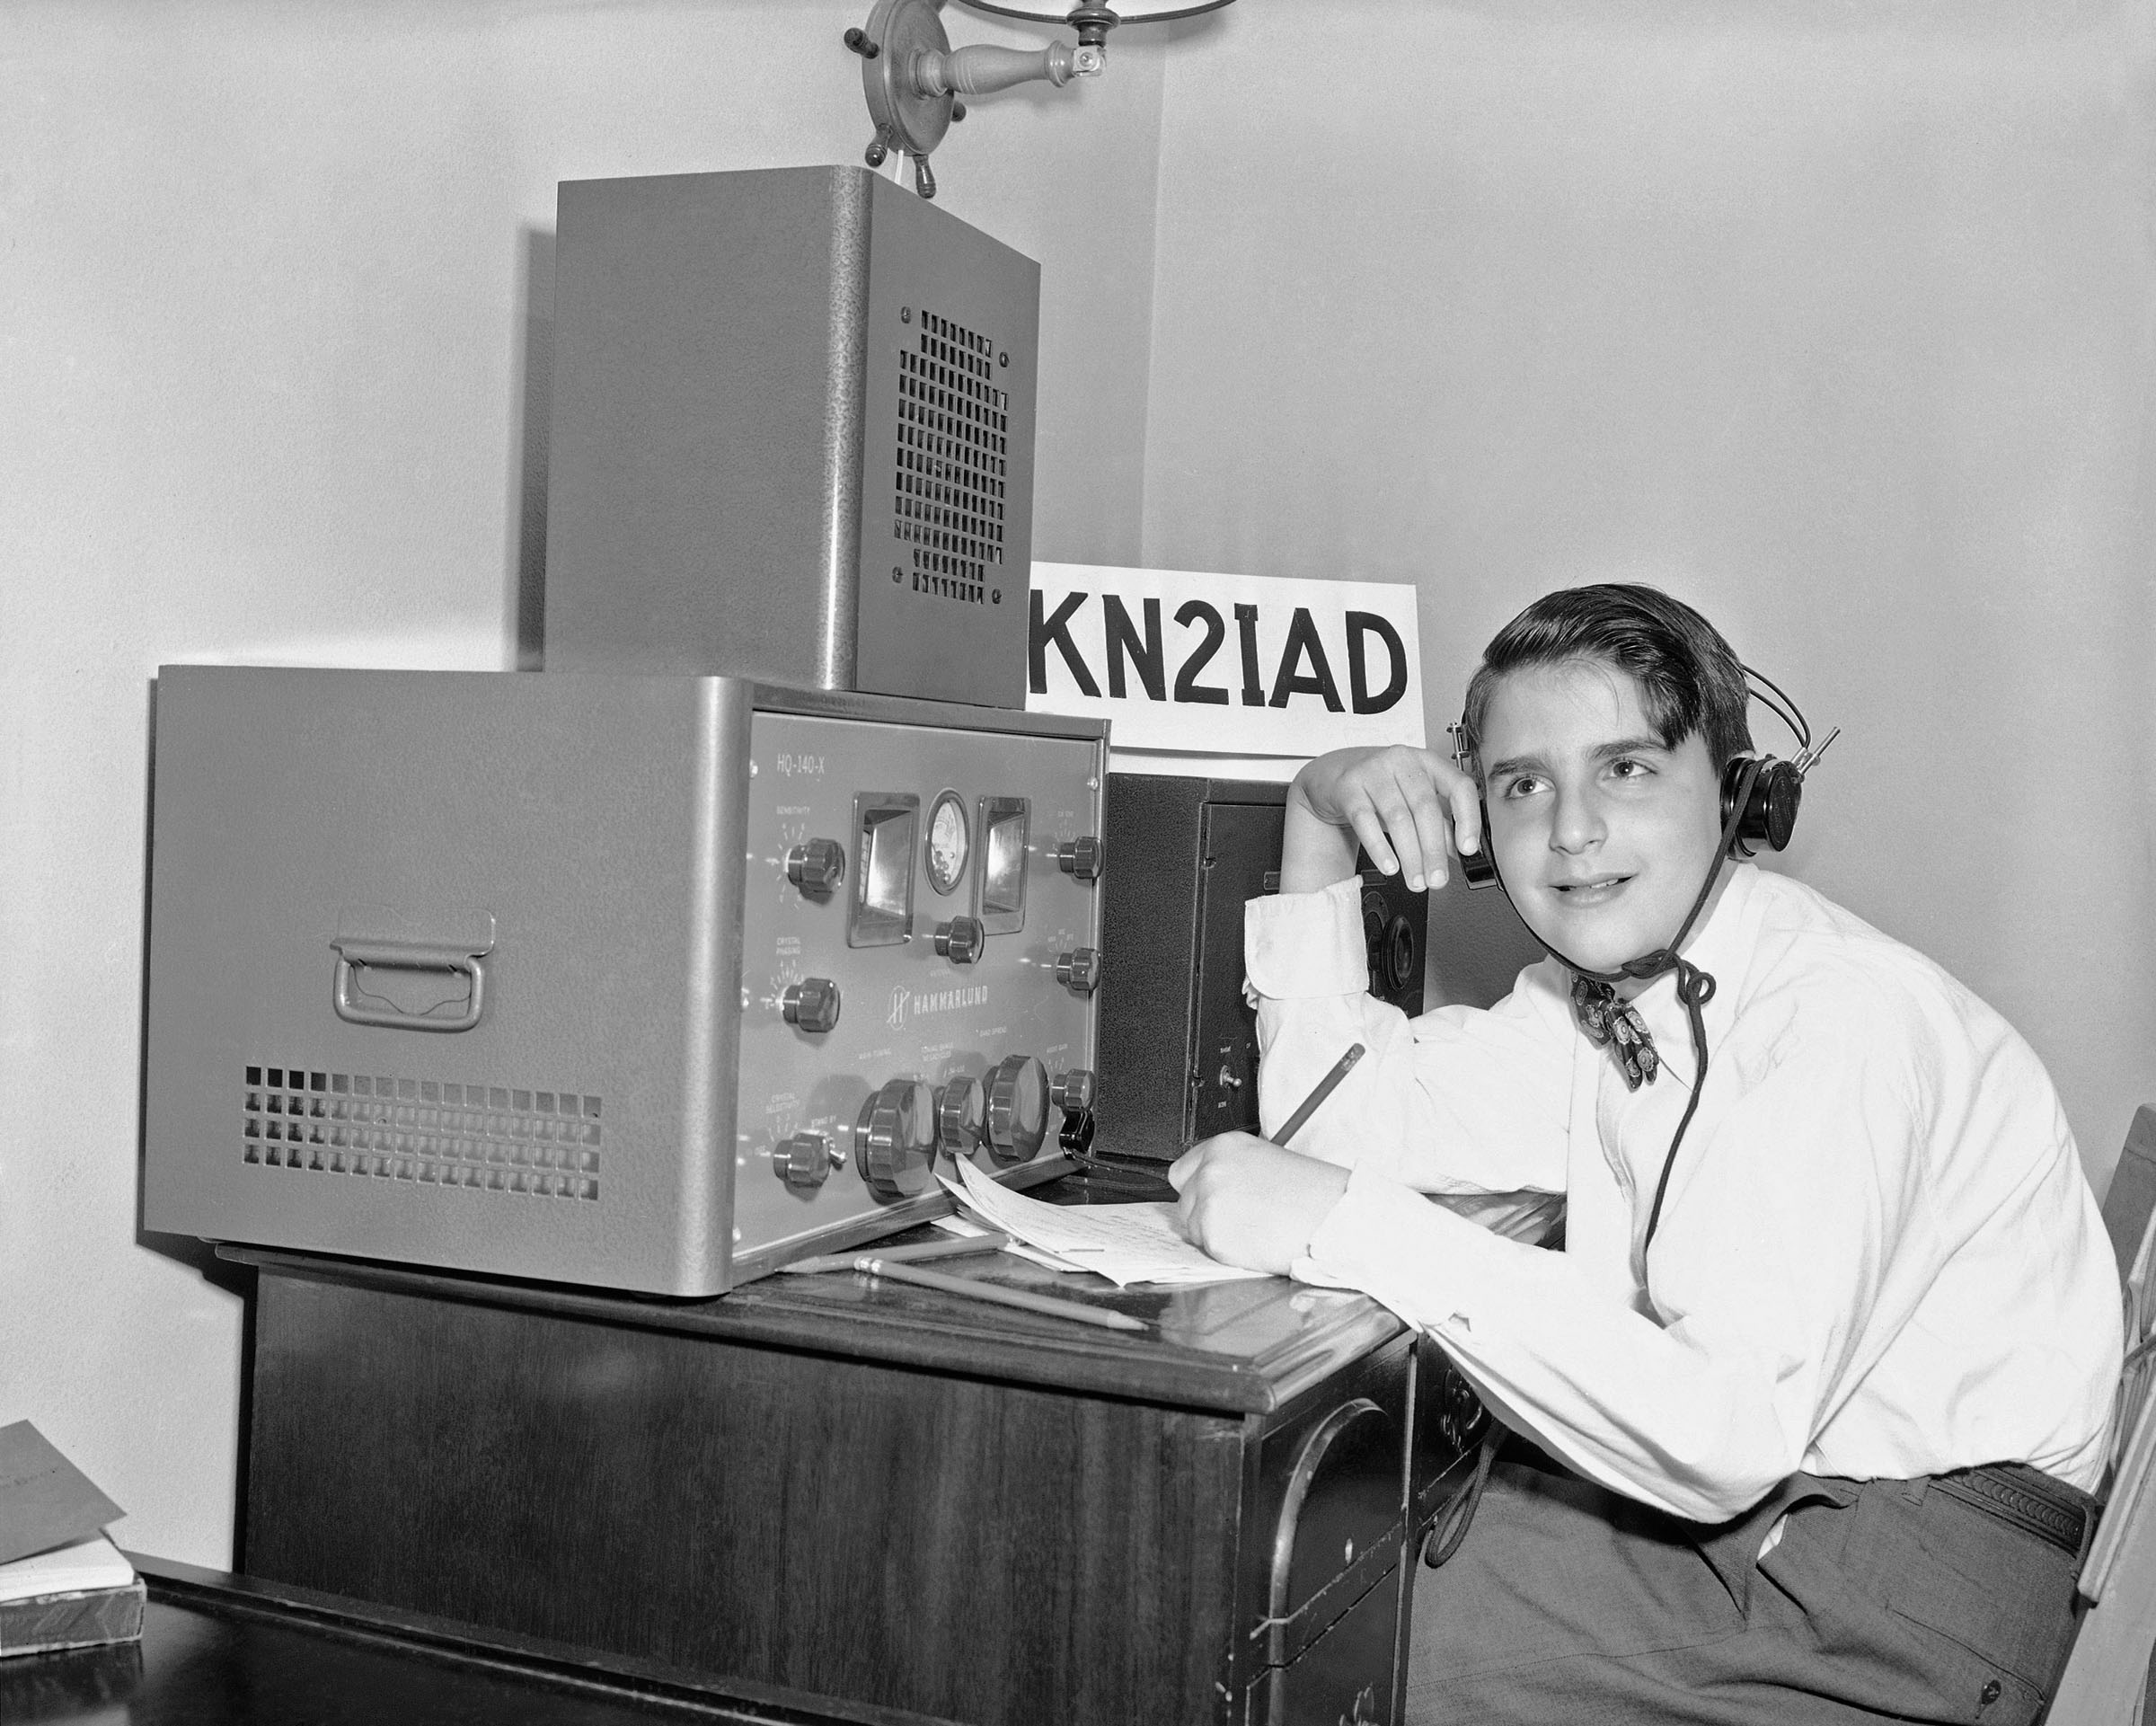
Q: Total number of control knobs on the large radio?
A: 10